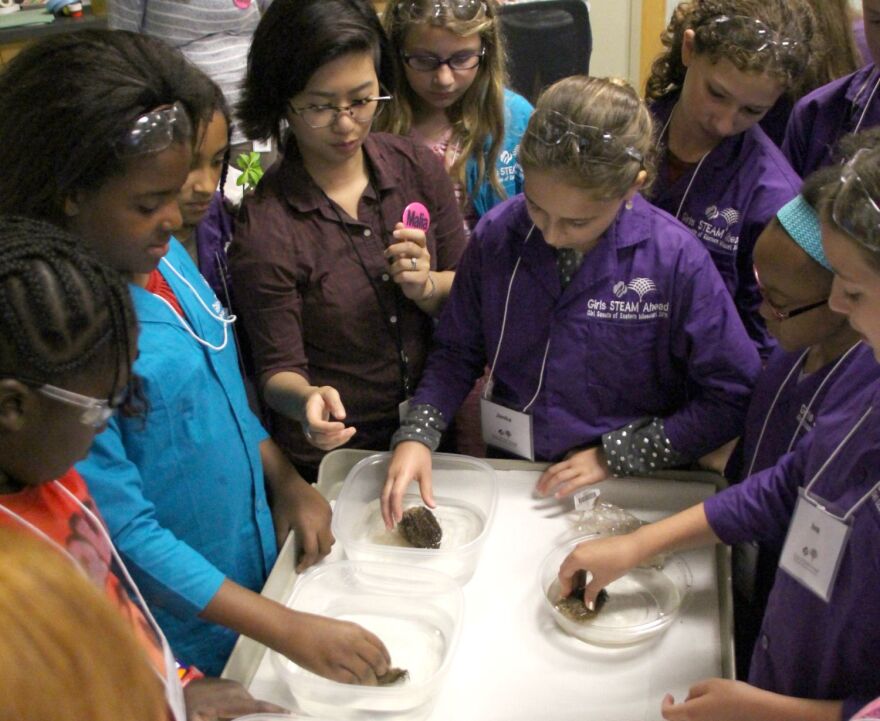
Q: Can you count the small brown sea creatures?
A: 3